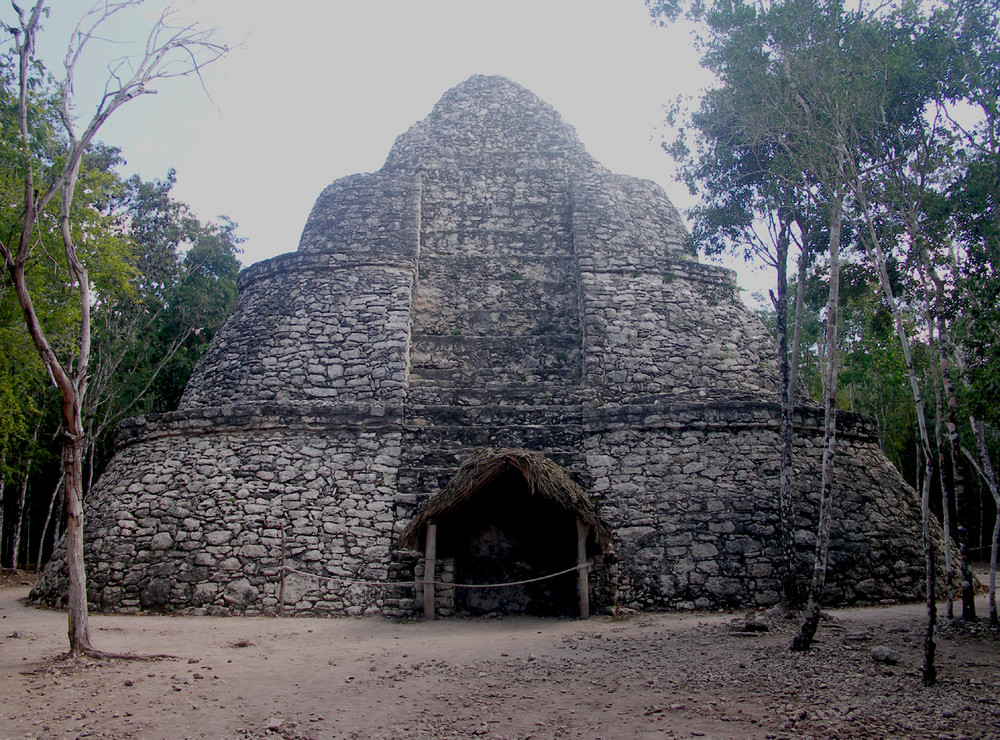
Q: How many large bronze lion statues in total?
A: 0